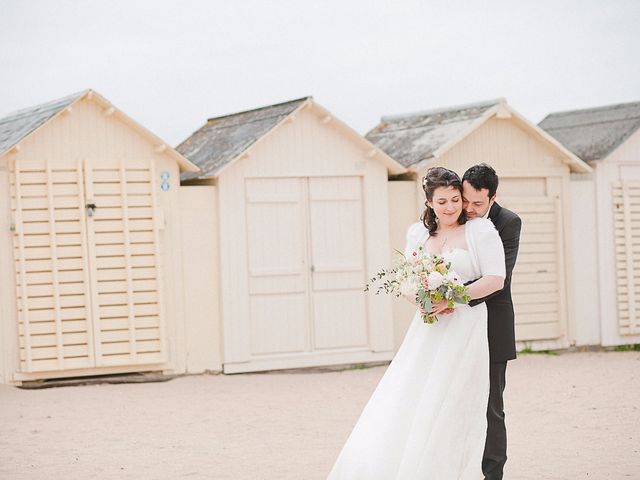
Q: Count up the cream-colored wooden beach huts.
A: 4